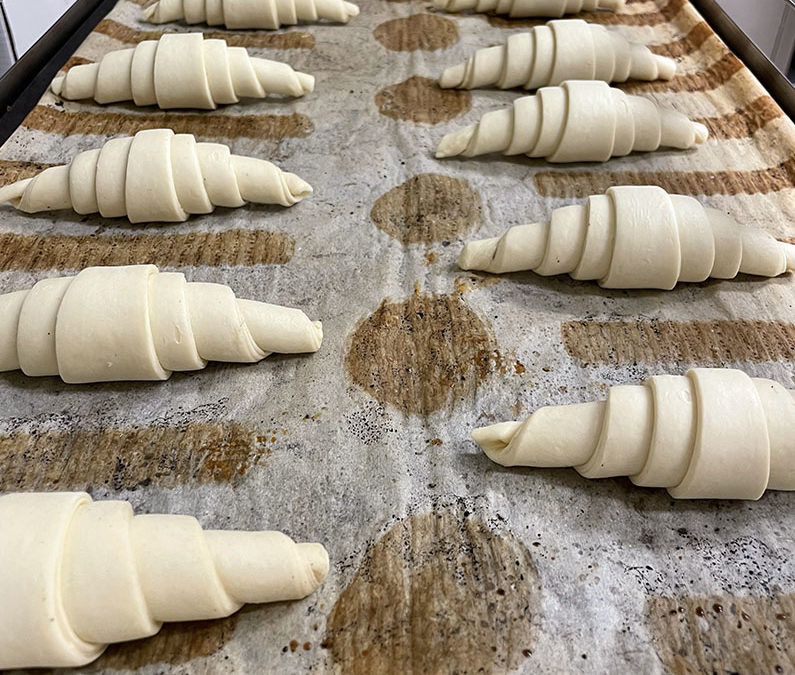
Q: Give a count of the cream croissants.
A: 10